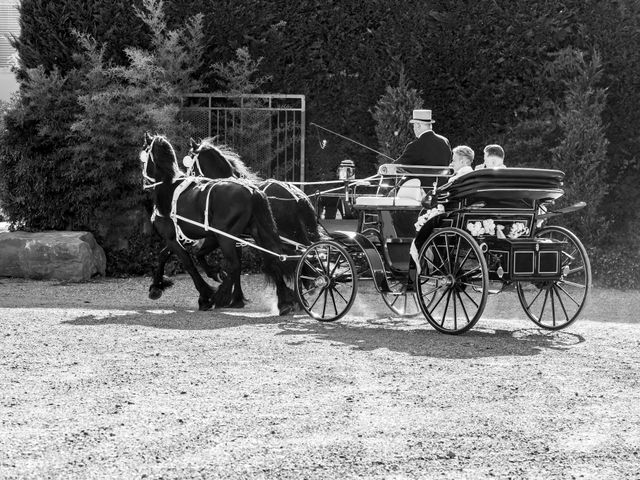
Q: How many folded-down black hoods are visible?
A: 1